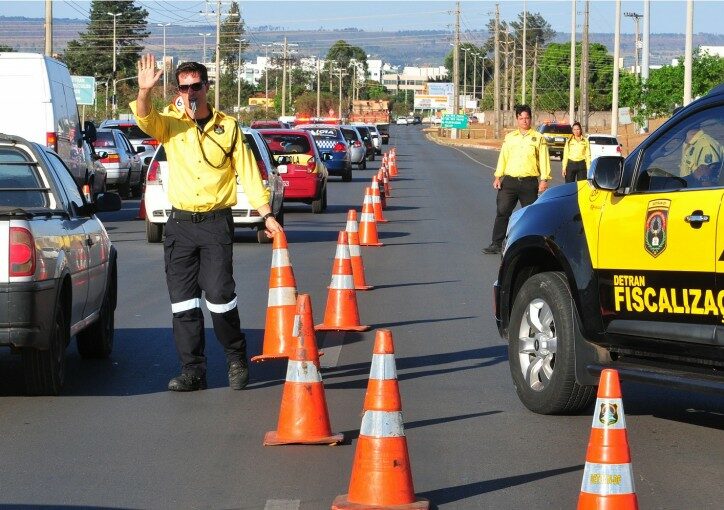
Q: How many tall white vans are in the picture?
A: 1